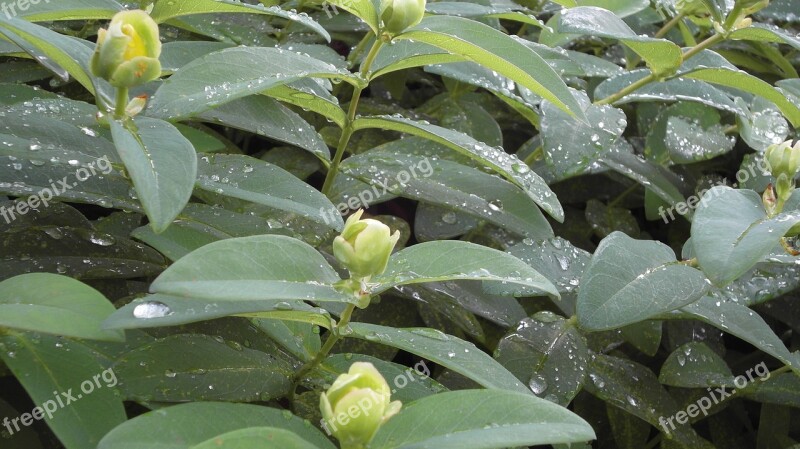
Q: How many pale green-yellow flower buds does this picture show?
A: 5